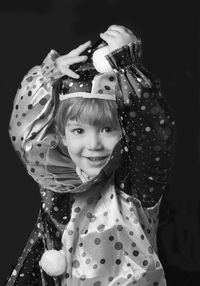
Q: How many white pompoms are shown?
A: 2